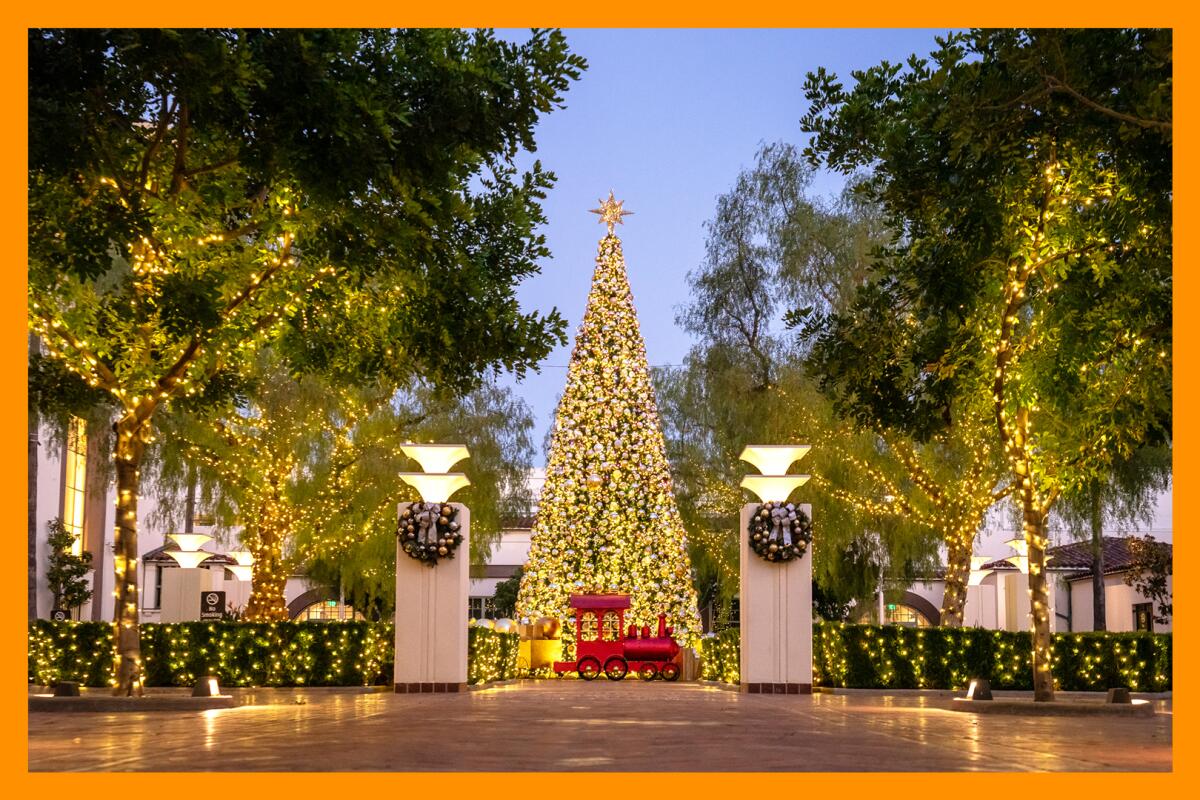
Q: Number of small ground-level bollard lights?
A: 4